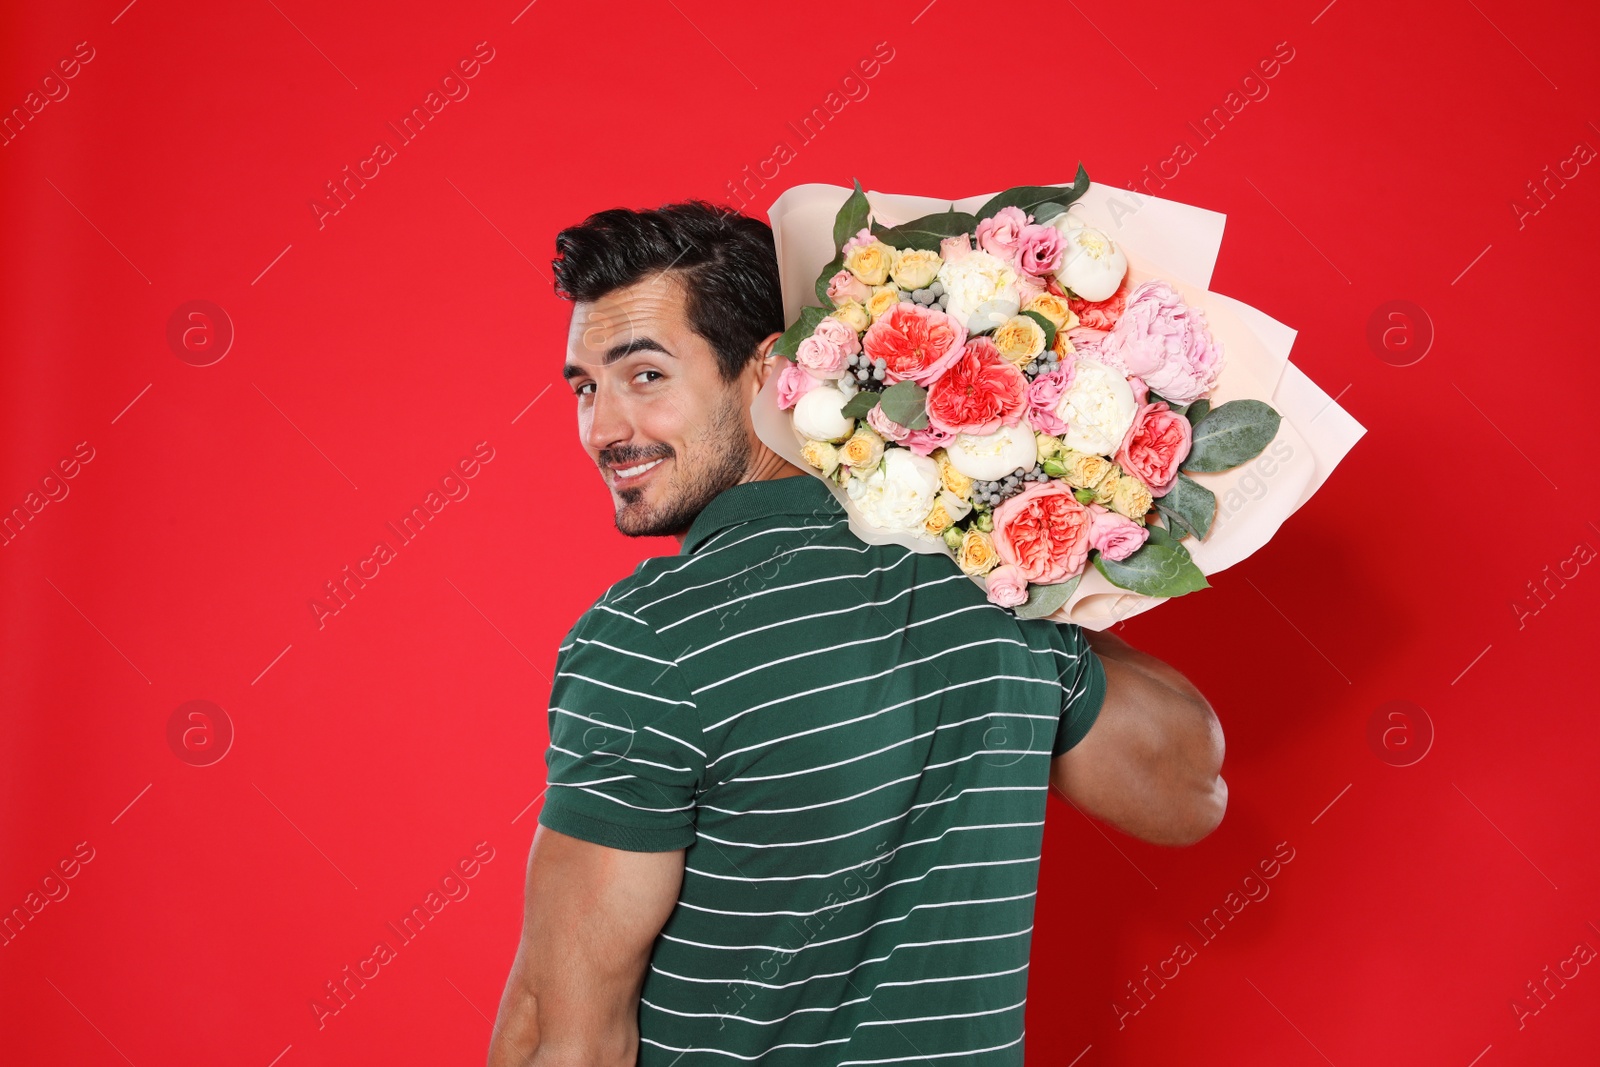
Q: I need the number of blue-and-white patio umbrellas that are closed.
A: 0